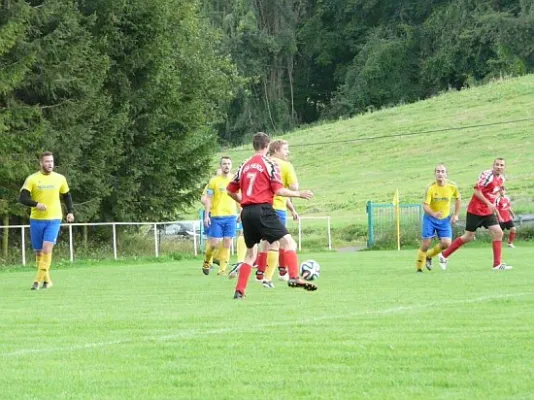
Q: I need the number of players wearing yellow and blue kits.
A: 4